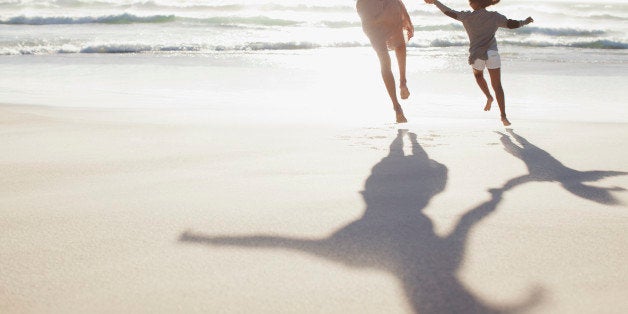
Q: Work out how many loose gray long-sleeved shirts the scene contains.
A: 1